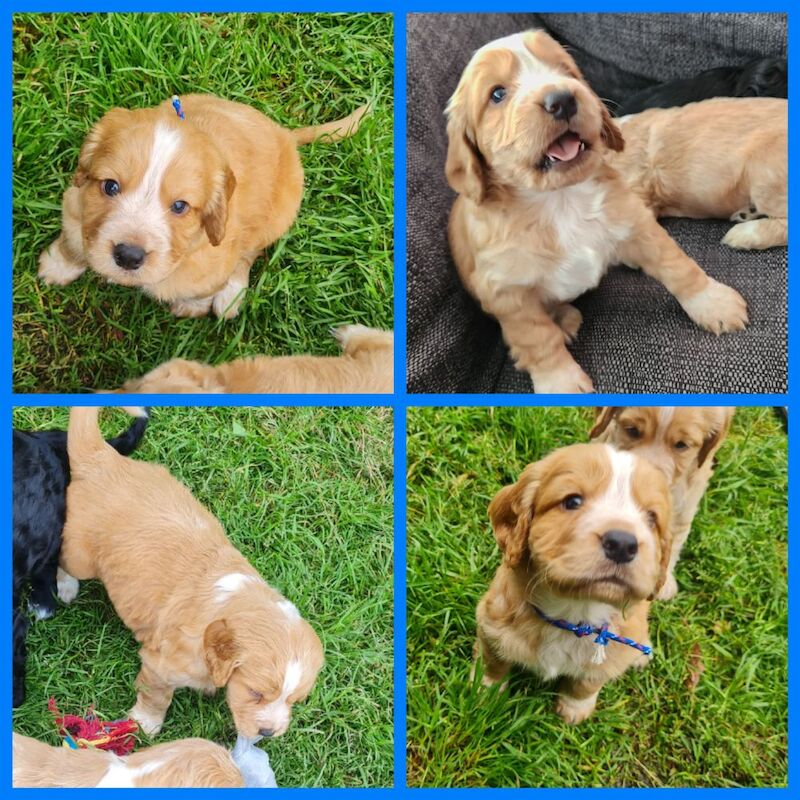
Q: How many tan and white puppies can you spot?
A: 8